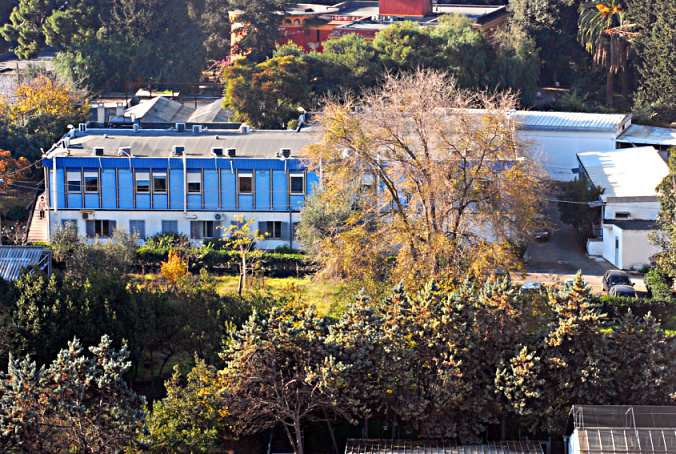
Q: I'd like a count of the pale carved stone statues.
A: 0